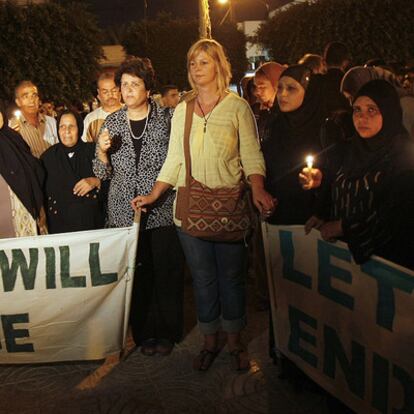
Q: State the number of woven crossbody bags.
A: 1